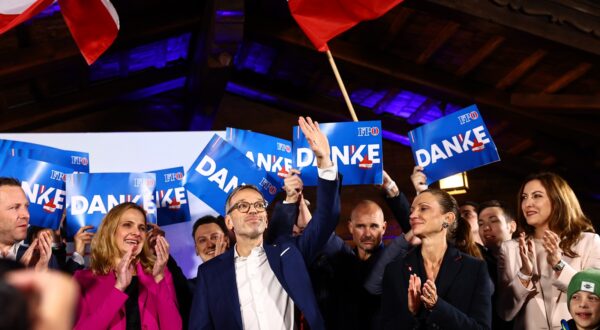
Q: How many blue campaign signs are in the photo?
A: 8